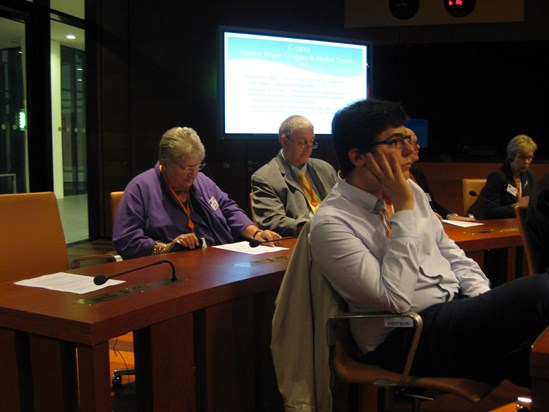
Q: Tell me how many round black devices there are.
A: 2